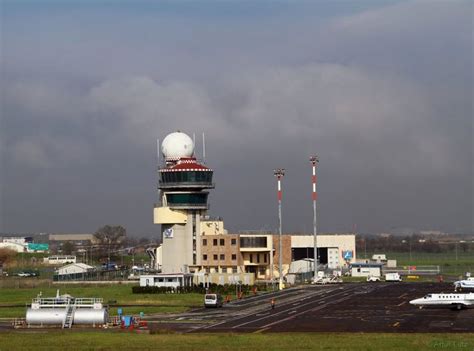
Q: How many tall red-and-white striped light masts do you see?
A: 2